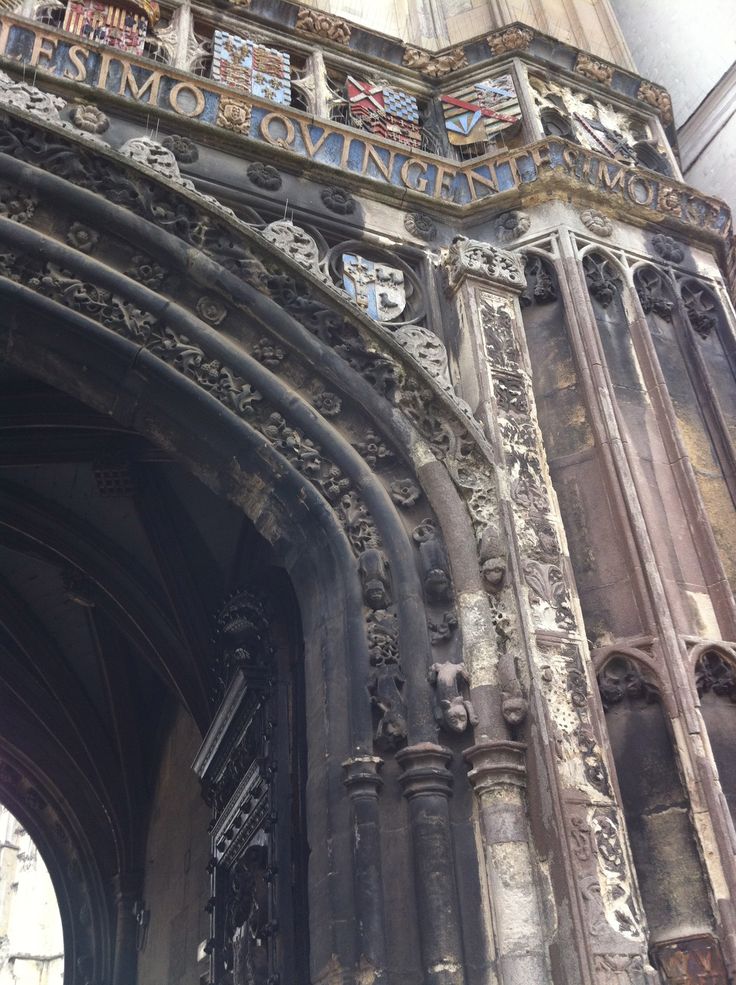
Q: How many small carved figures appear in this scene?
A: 6